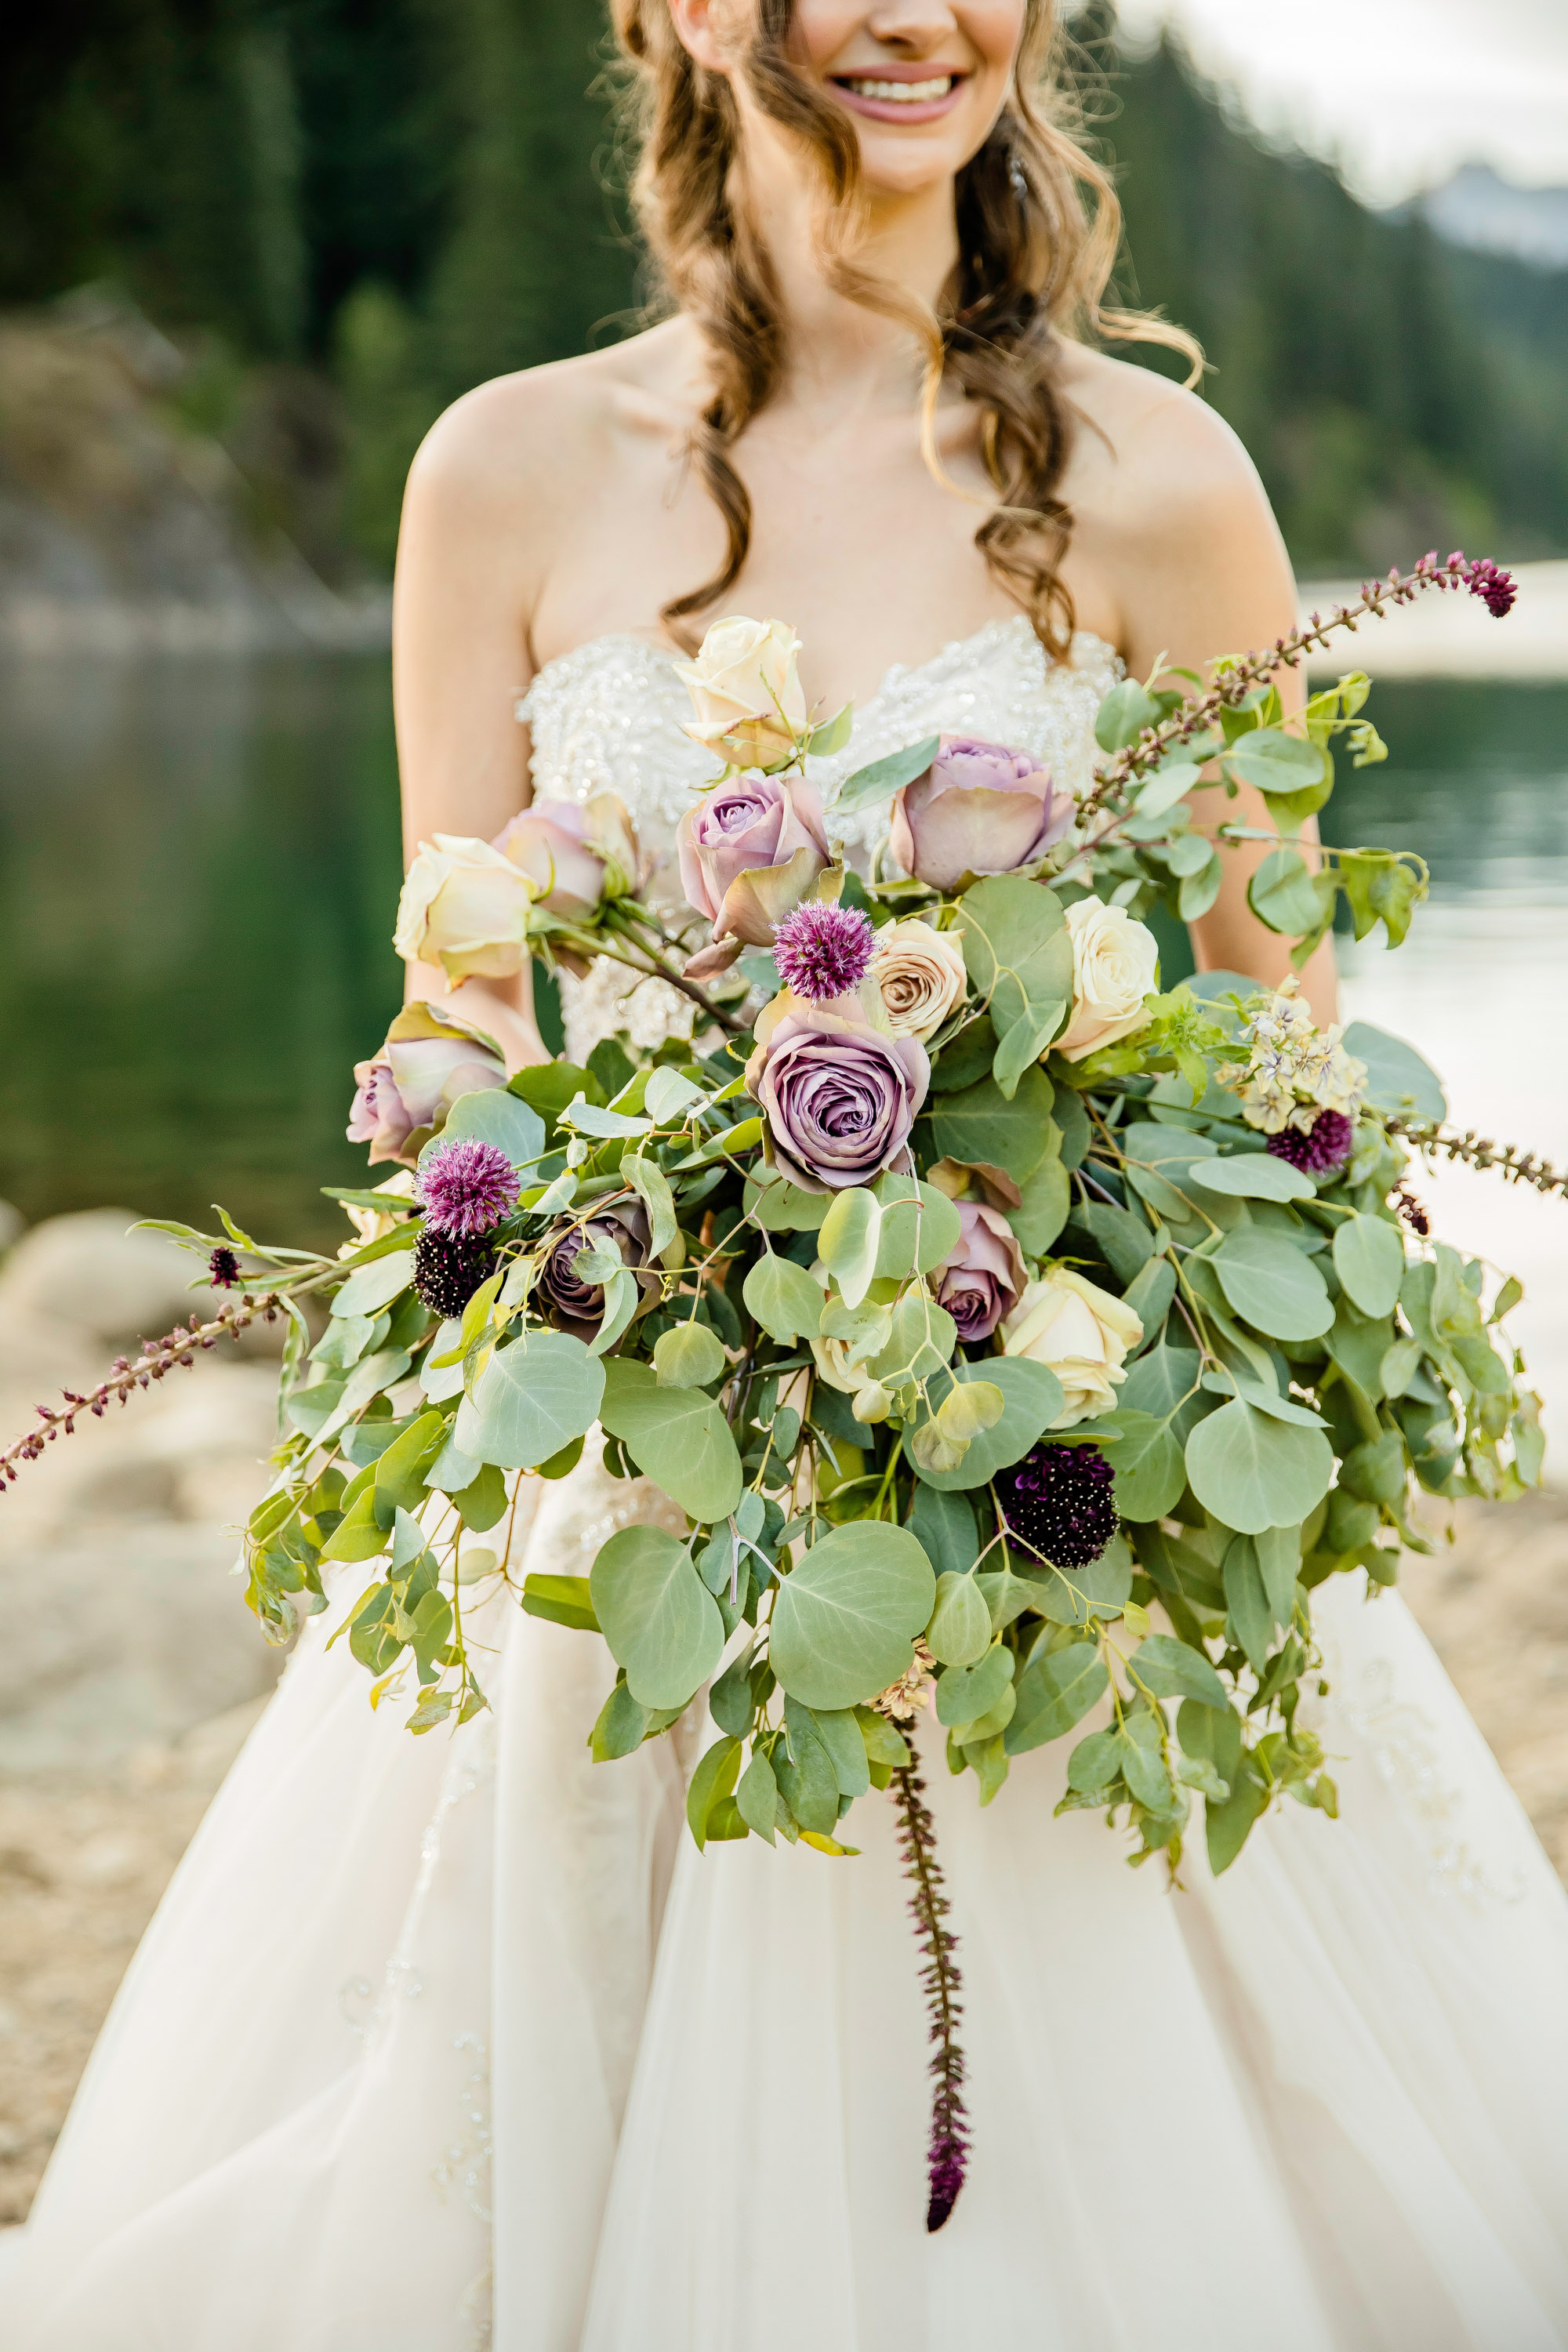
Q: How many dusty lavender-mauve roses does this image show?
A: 7